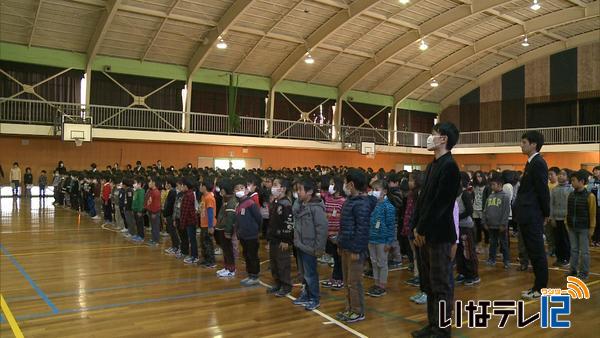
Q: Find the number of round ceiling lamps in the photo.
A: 7